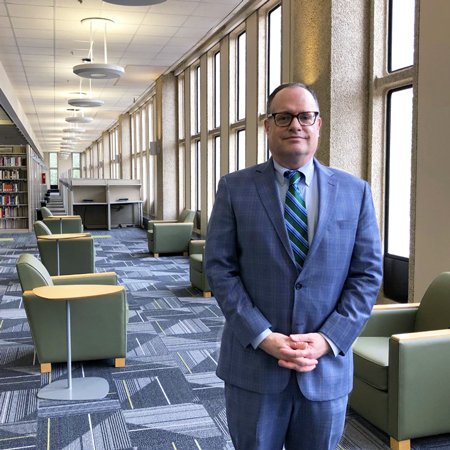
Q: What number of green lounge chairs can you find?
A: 6